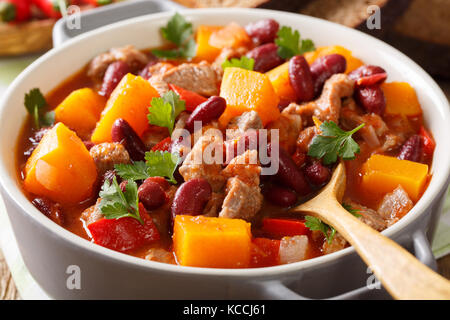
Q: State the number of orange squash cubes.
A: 10